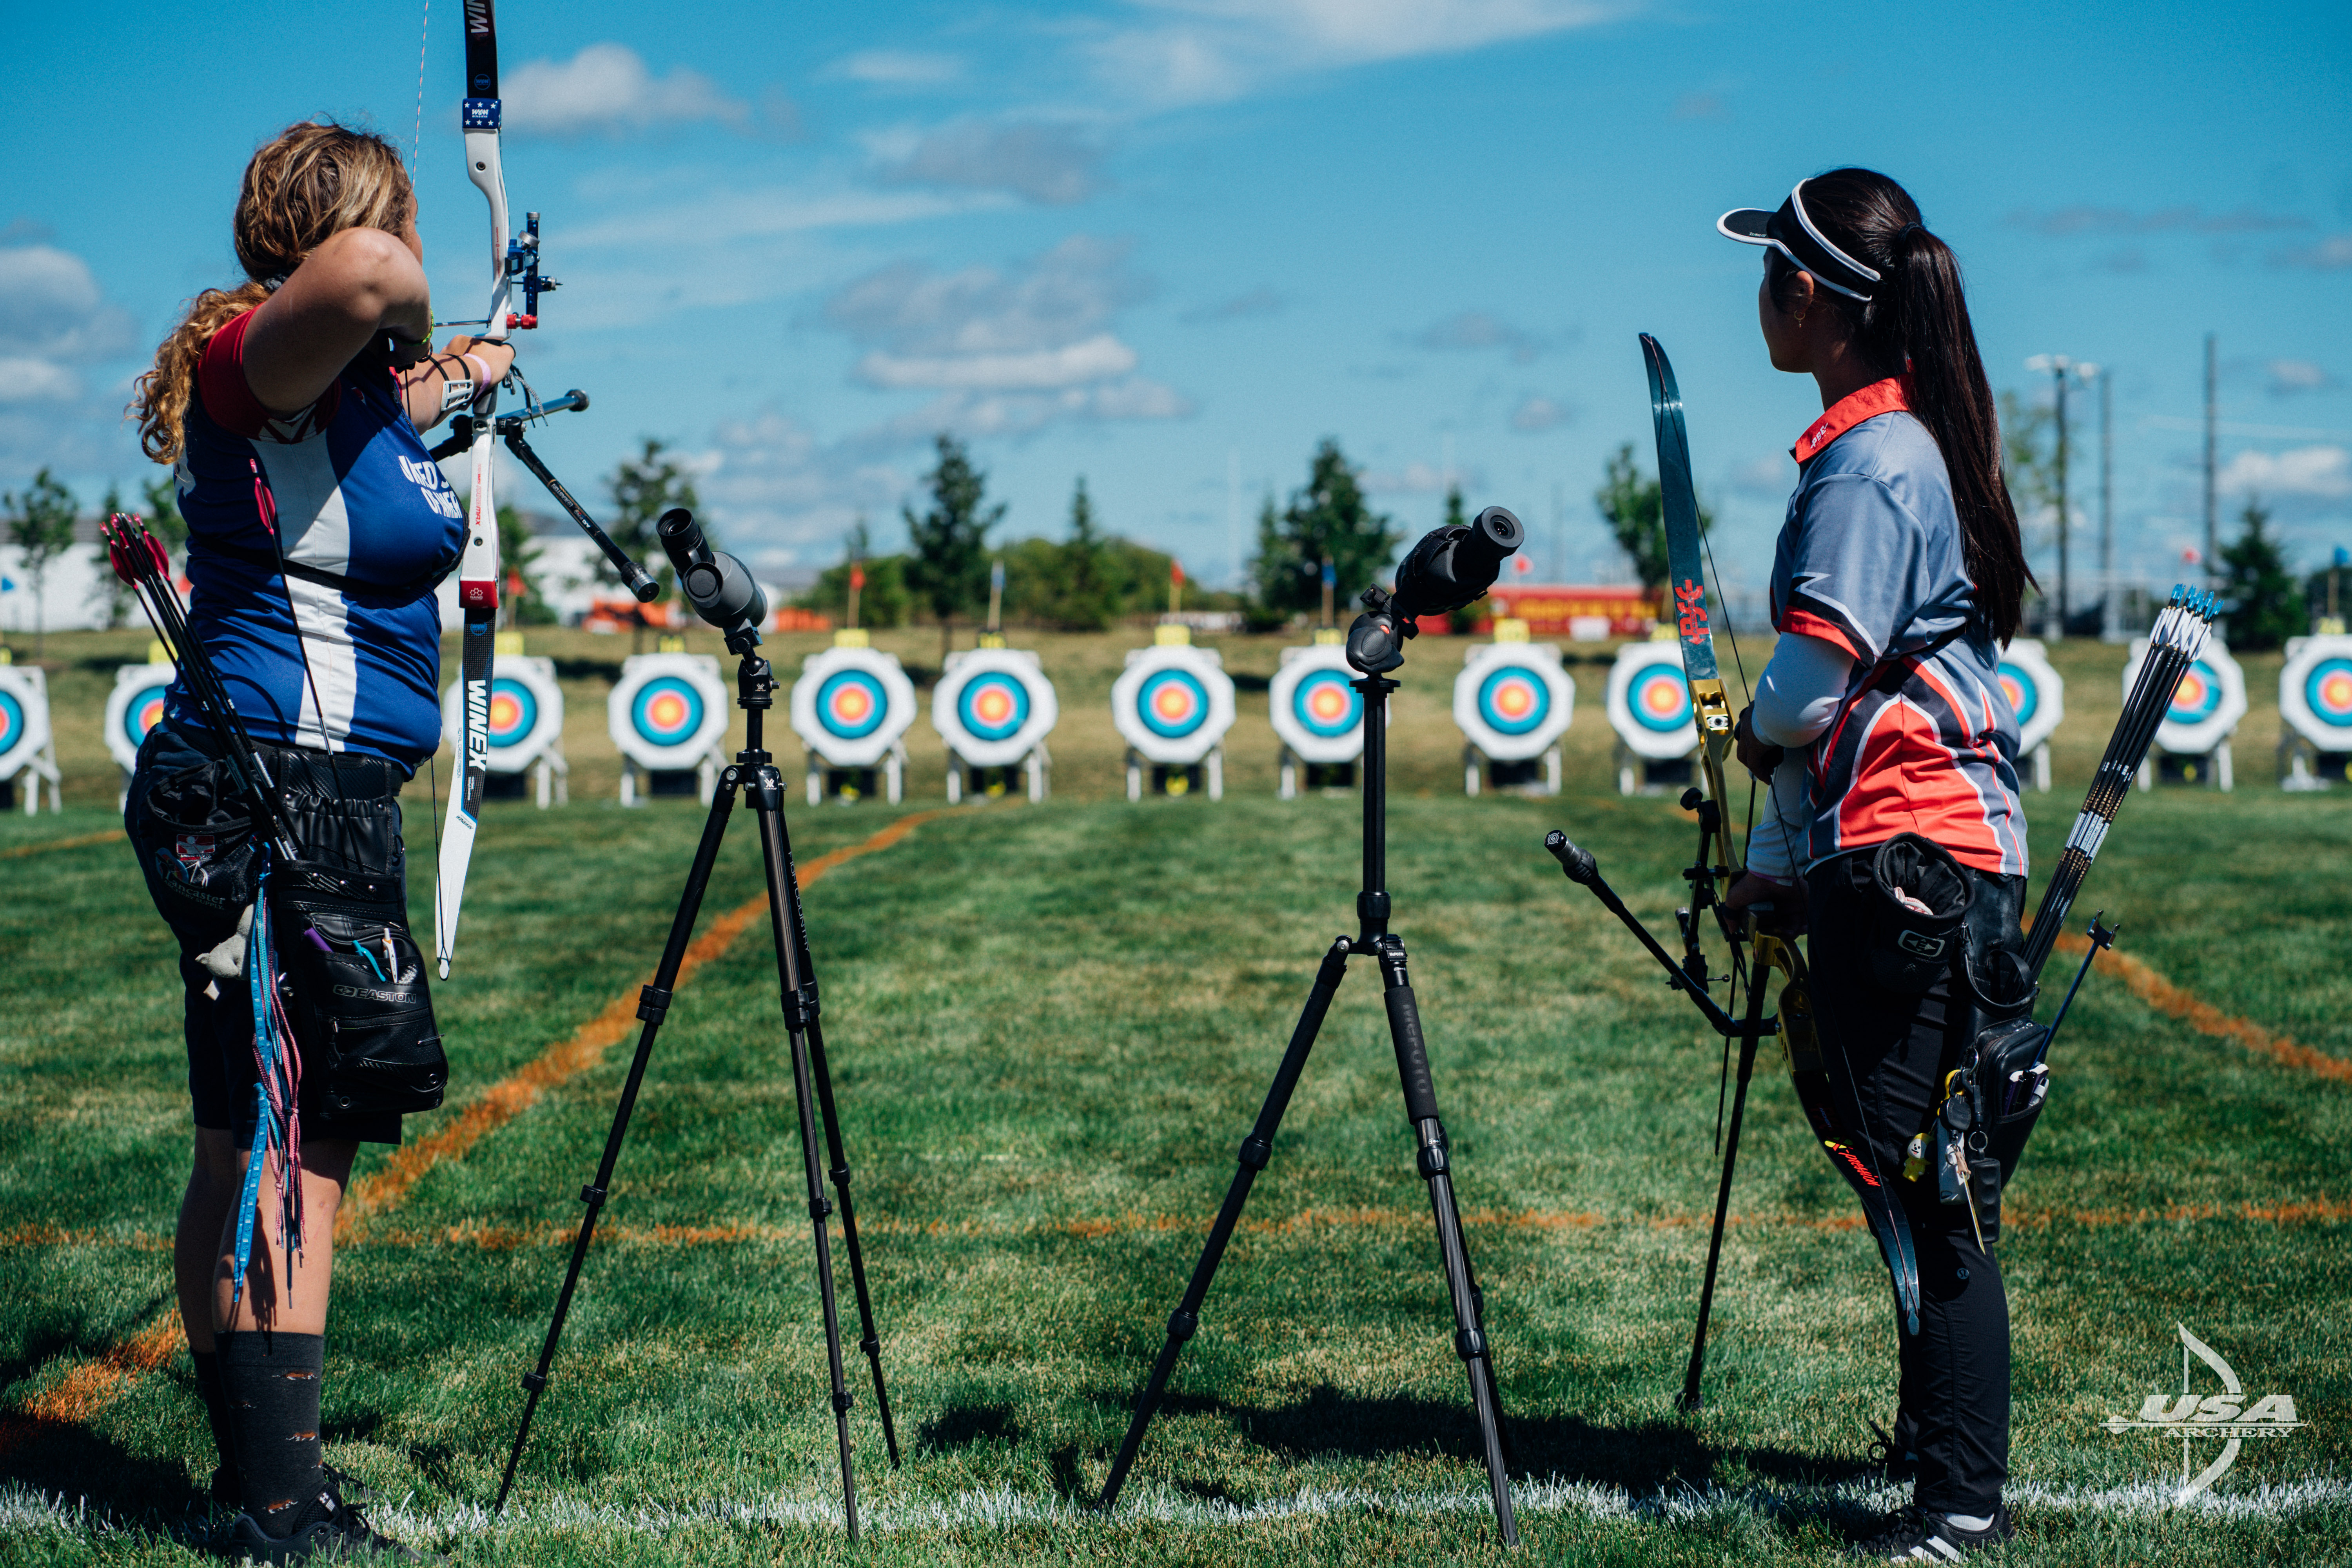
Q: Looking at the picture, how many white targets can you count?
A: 13